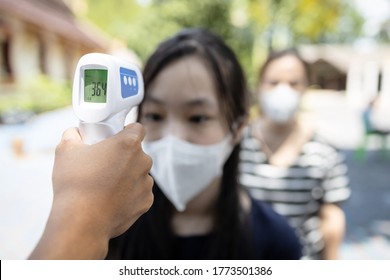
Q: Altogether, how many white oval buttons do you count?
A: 3